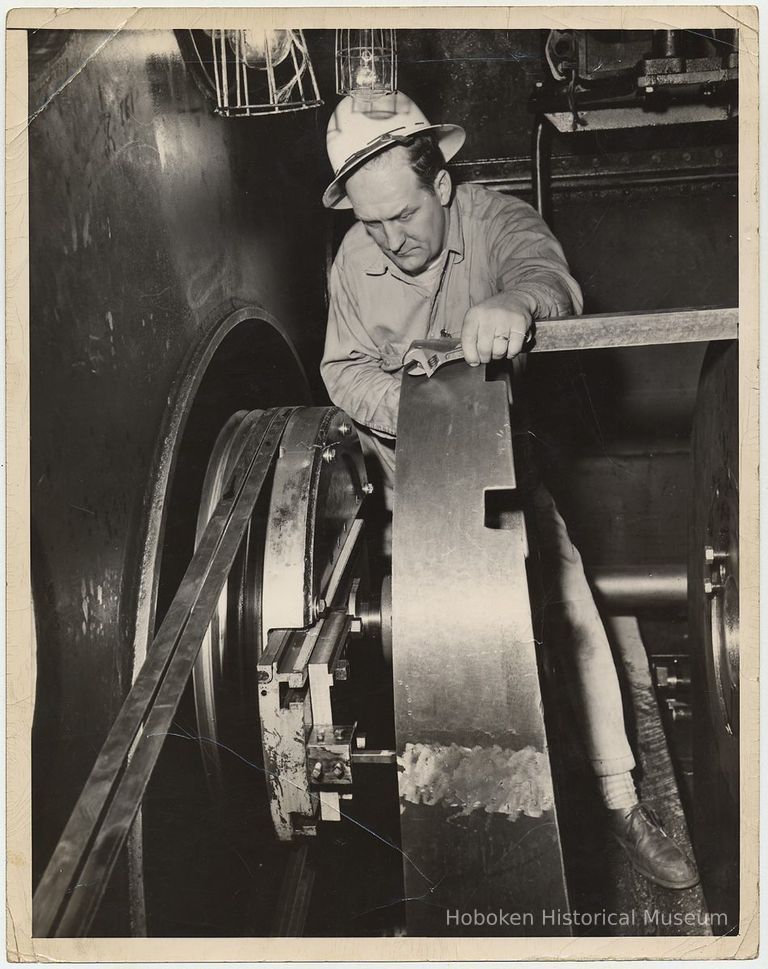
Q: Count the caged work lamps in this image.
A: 2